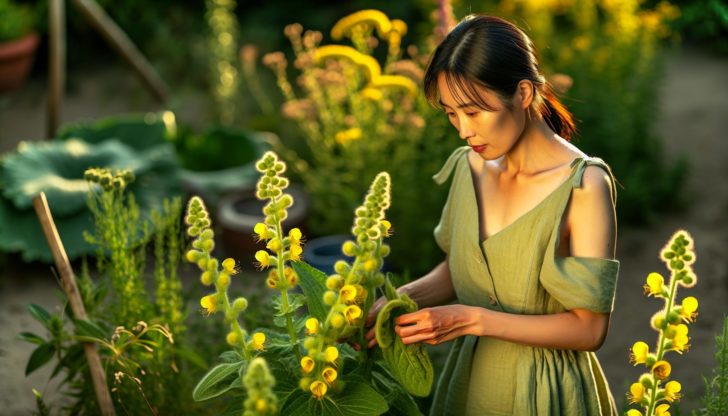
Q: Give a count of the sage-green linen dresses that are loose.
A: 1